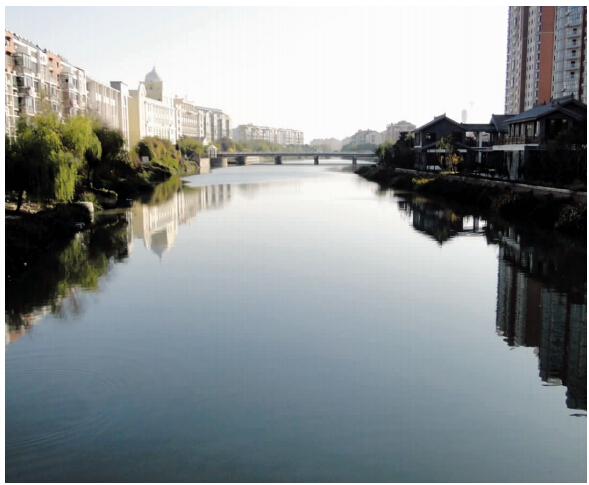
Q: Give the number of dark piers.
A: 4